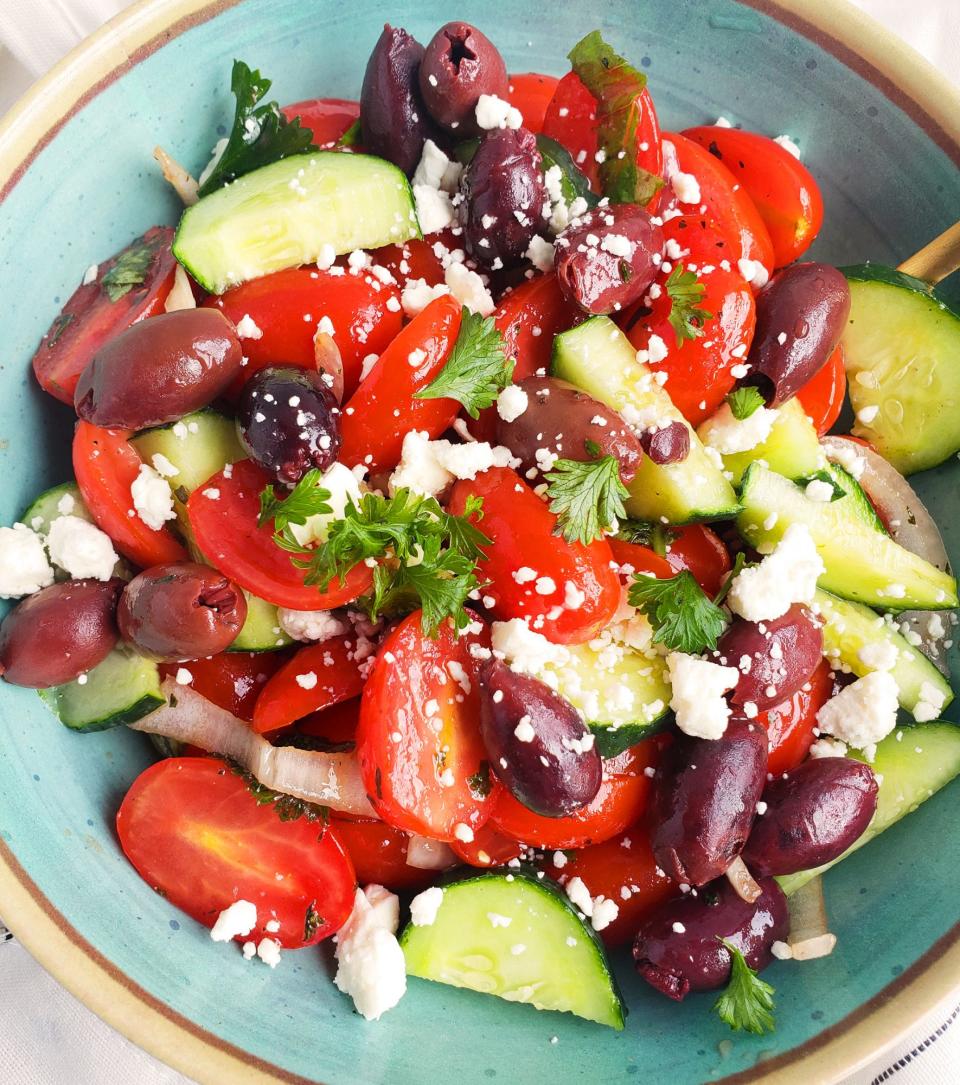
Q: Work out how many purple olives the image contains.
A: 15